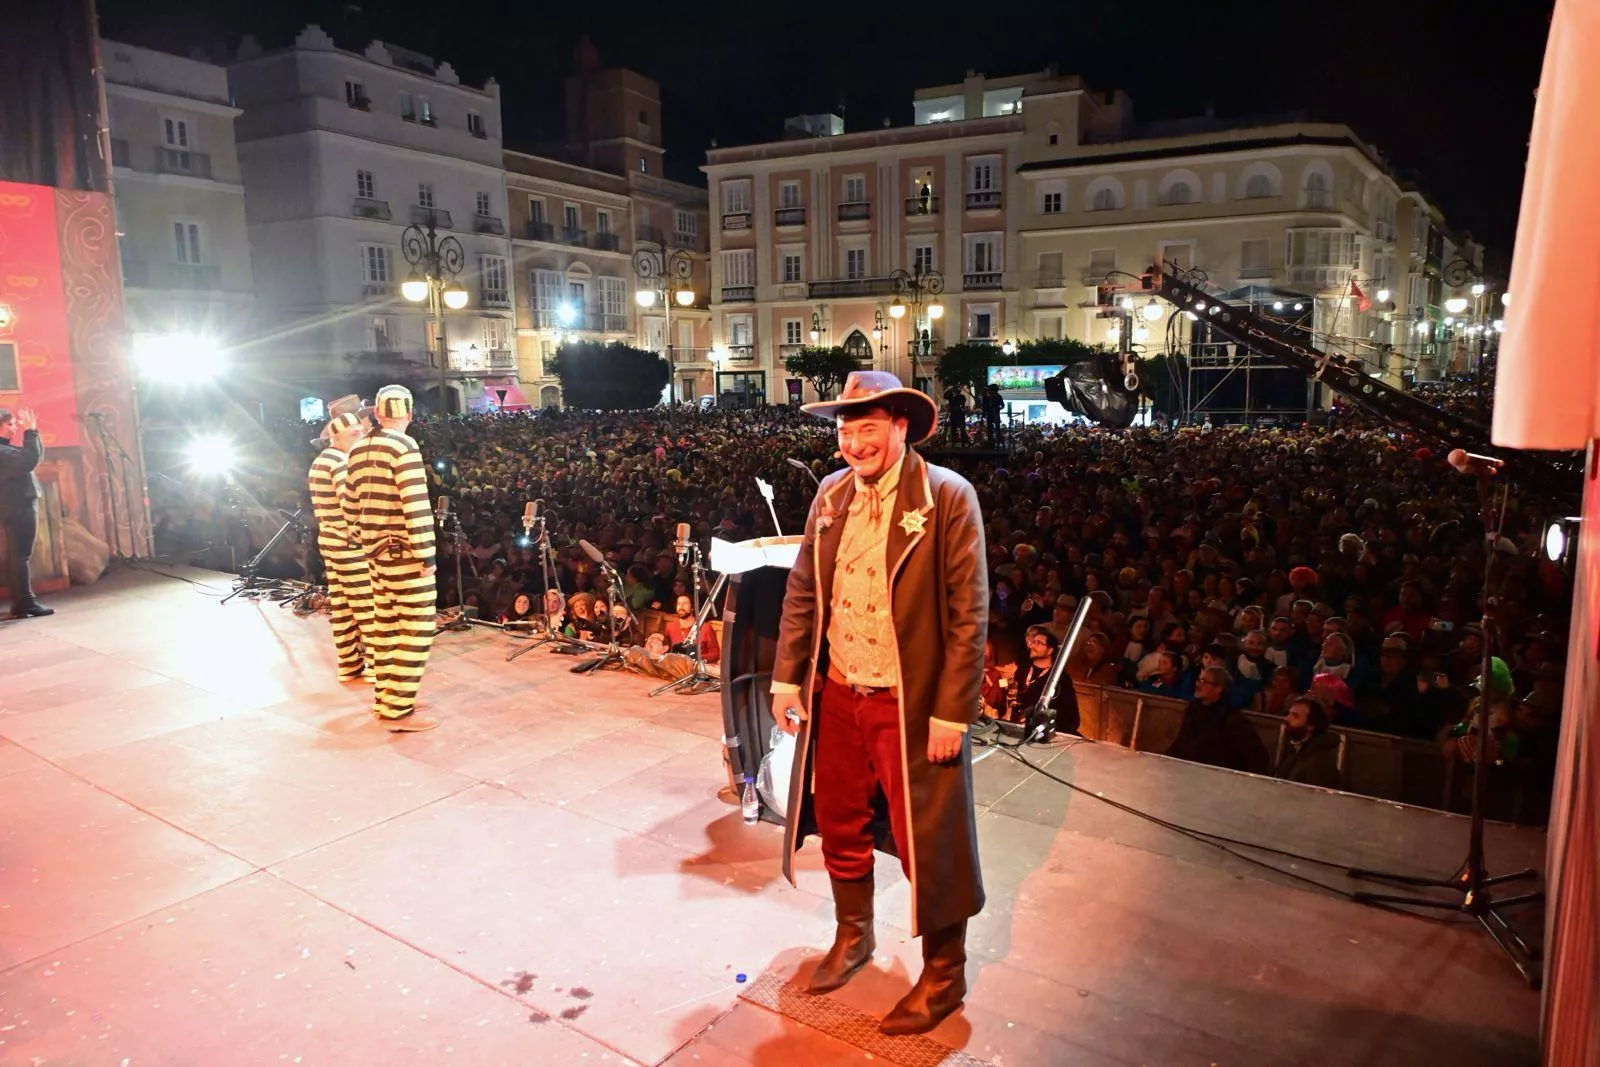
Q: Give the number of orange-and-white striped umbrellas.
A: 0